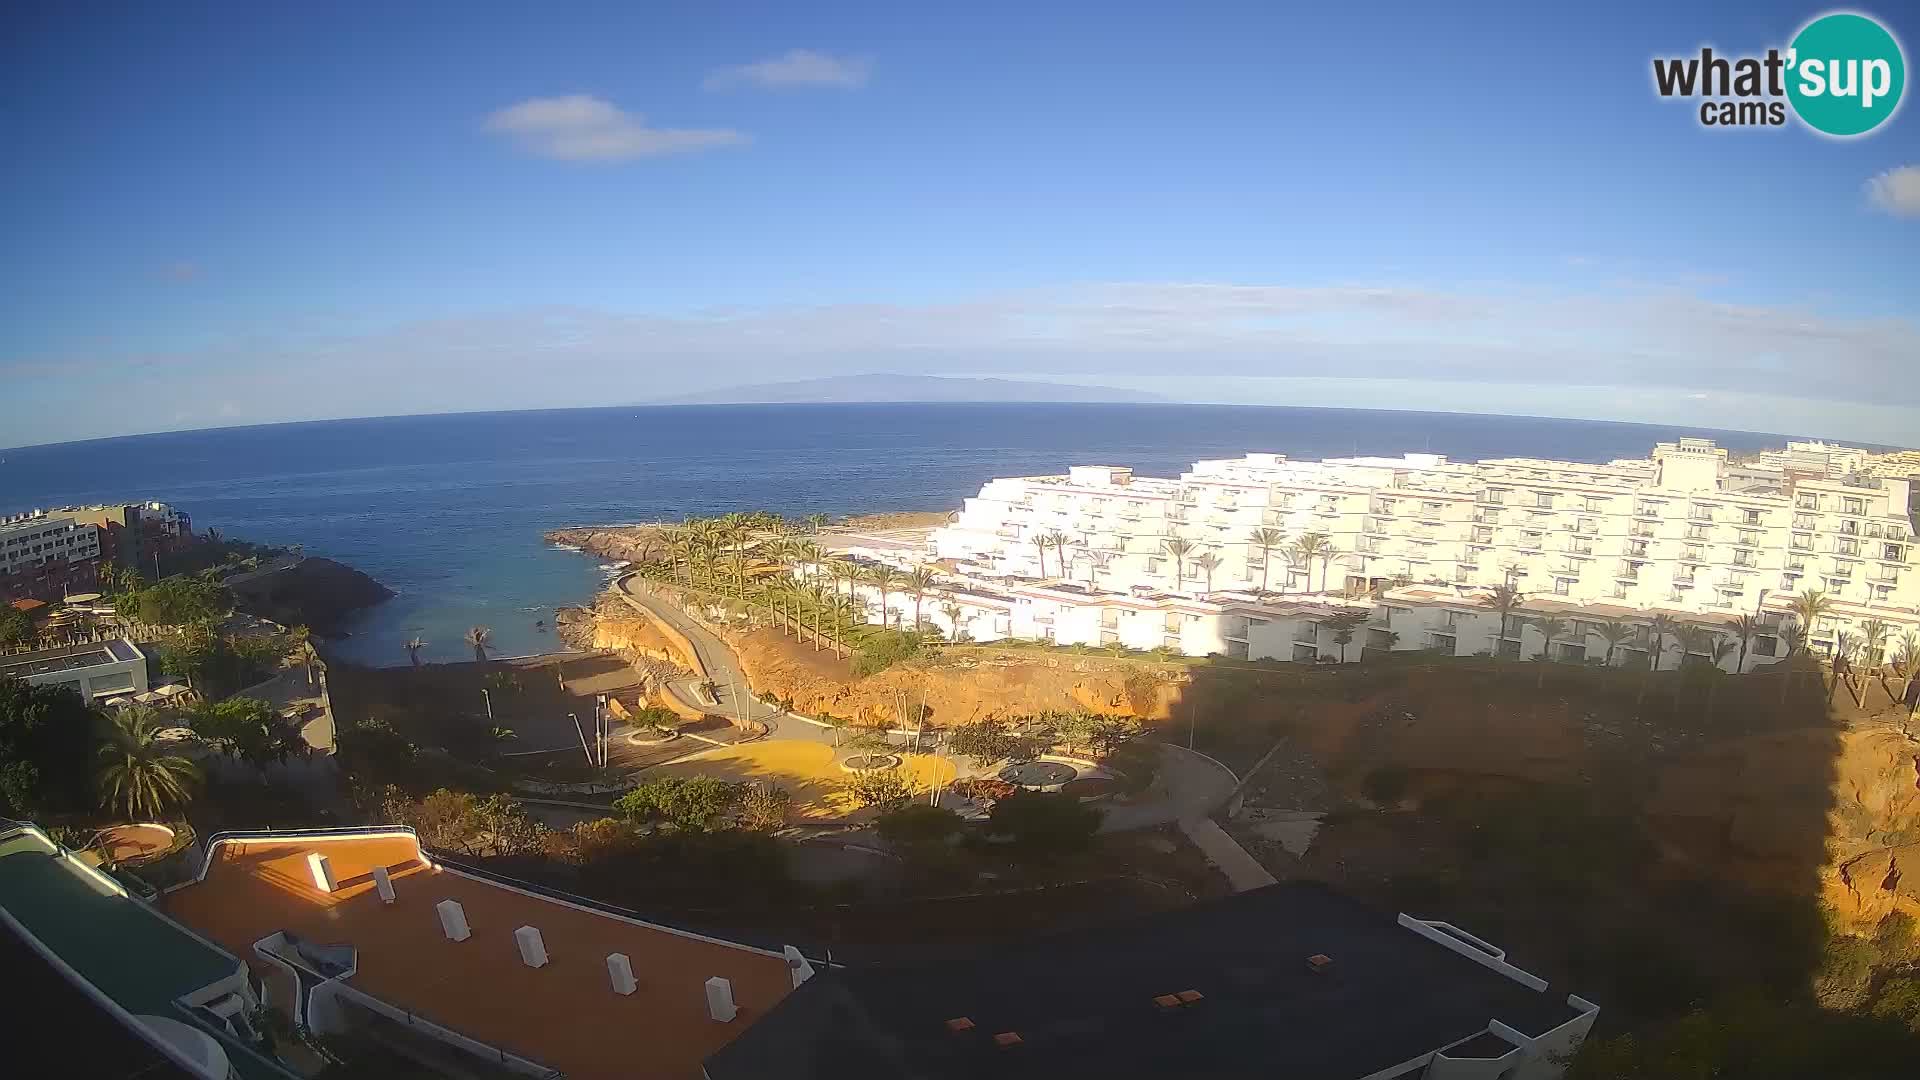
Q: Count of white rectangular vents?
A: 6